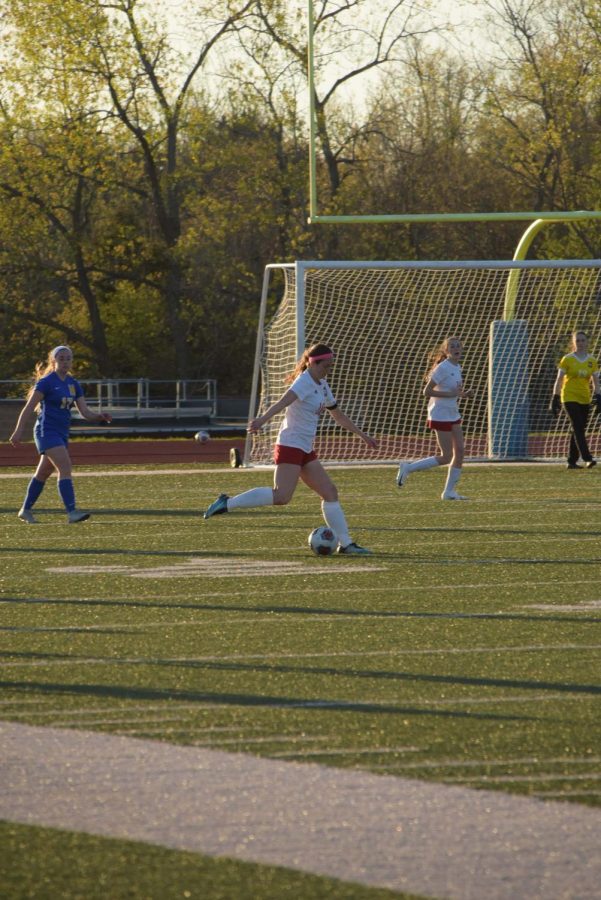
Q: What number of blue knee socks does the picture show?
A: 2